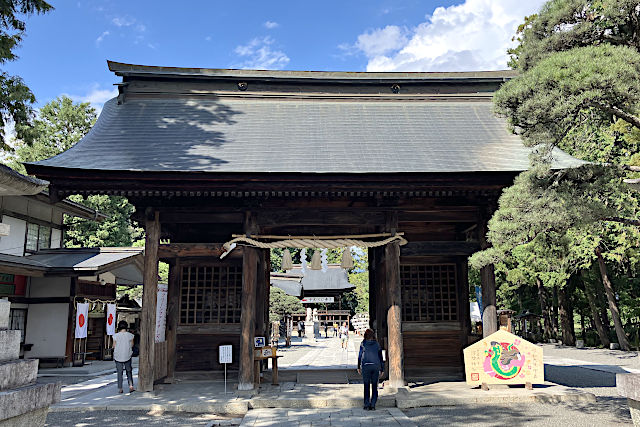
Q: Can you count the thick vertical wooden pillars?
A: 4